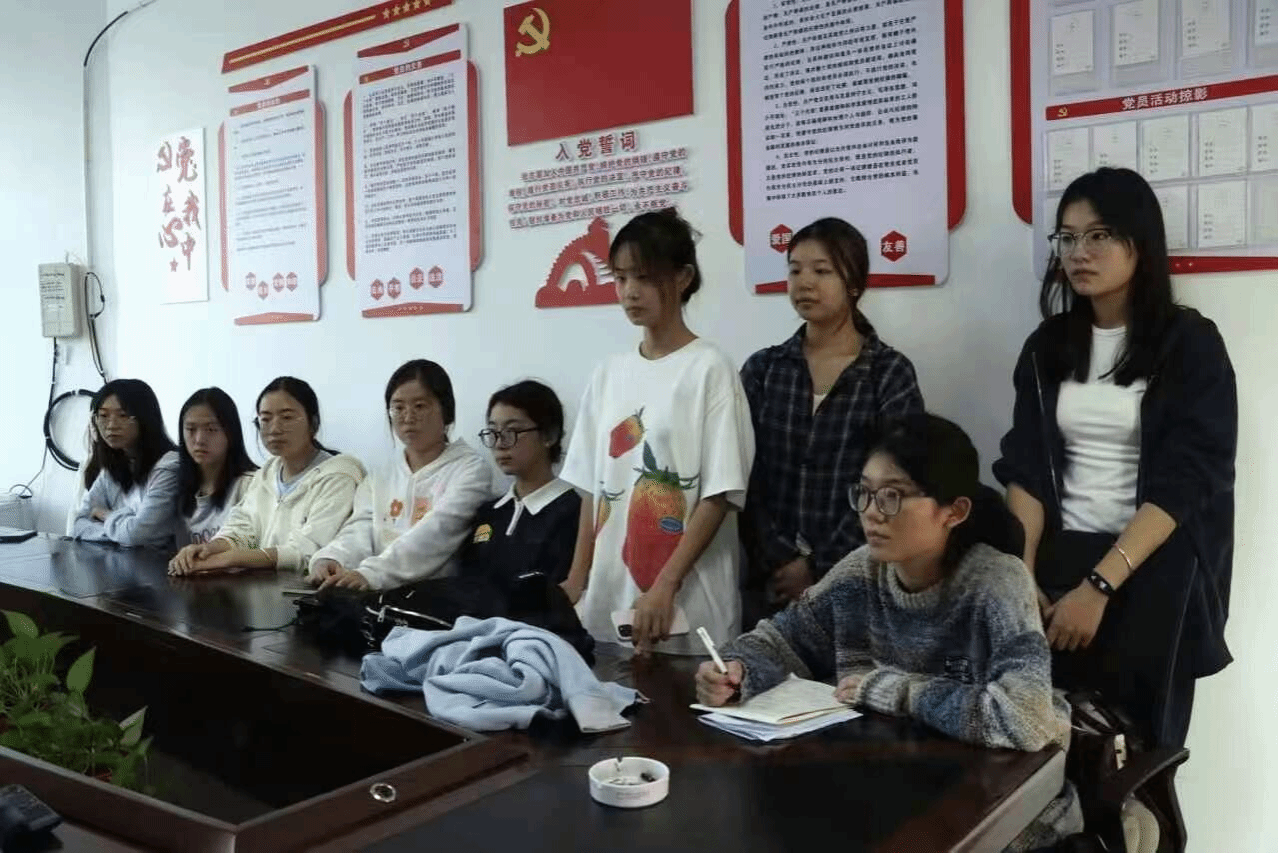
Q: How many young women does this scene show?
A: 9